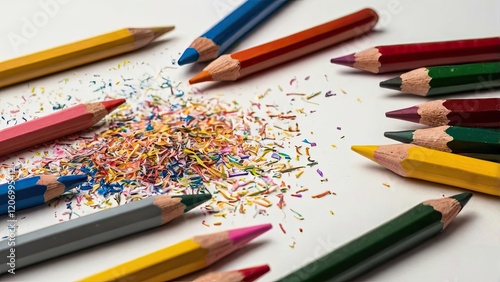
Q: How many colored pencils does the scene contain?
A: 14